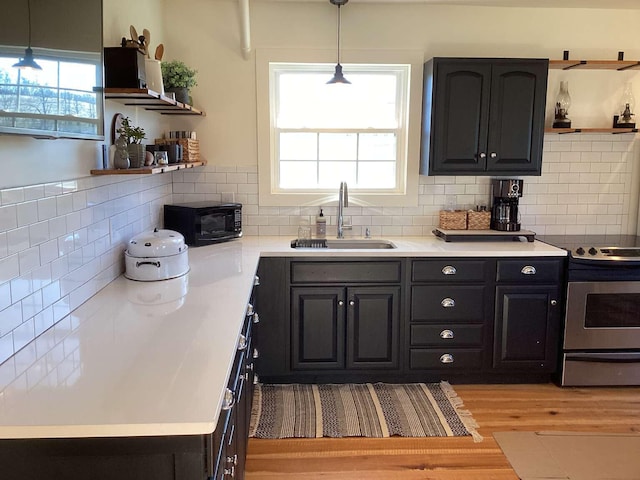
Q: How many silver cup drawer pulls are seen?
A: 12